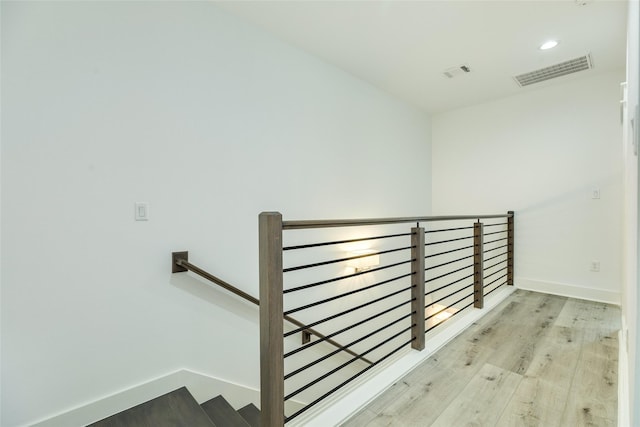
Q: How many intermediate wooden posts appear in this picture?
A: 2